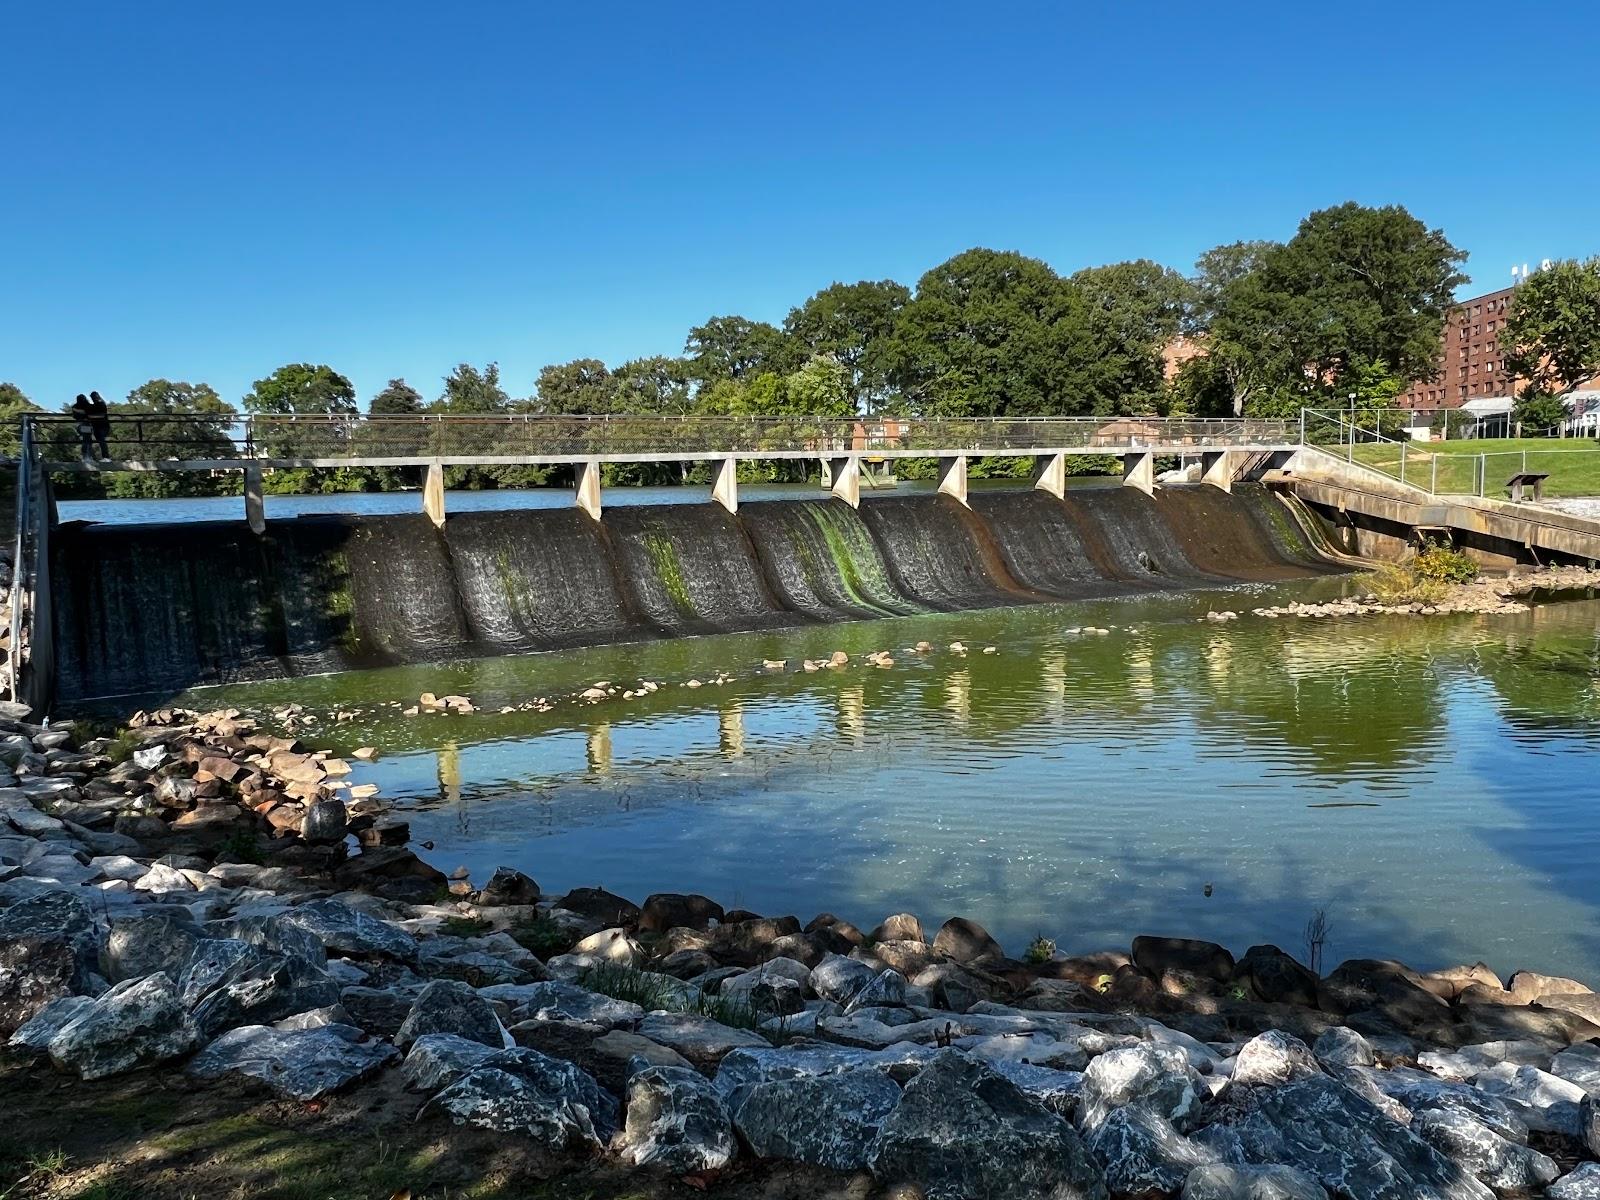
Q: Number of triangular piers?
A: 9